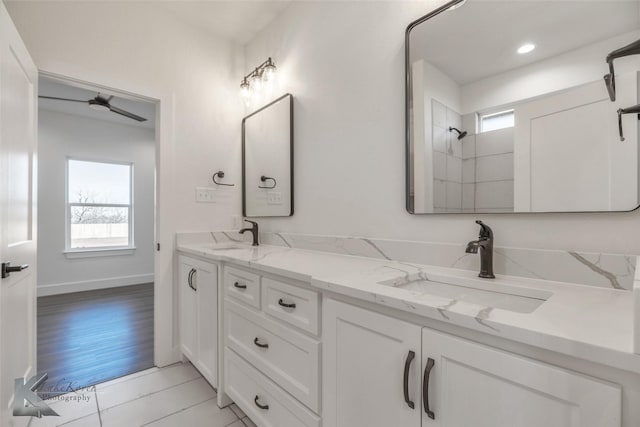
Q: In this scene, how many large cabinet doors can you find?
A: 4